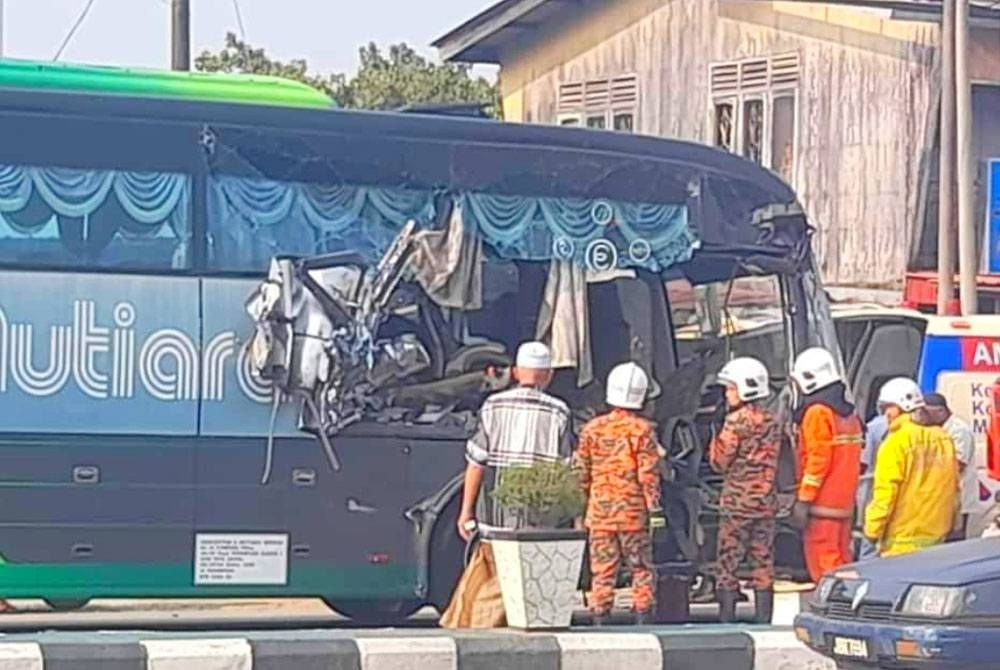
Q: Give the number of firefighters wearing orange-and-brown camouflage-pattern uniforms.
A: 2